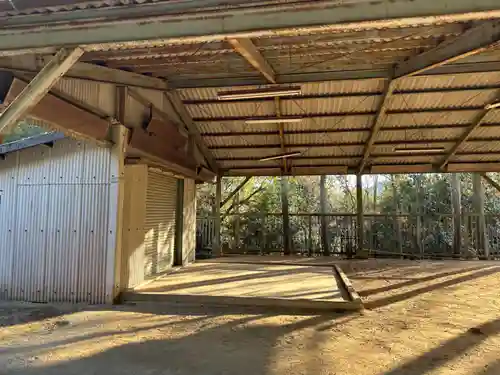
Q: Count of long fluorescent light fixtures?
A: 5